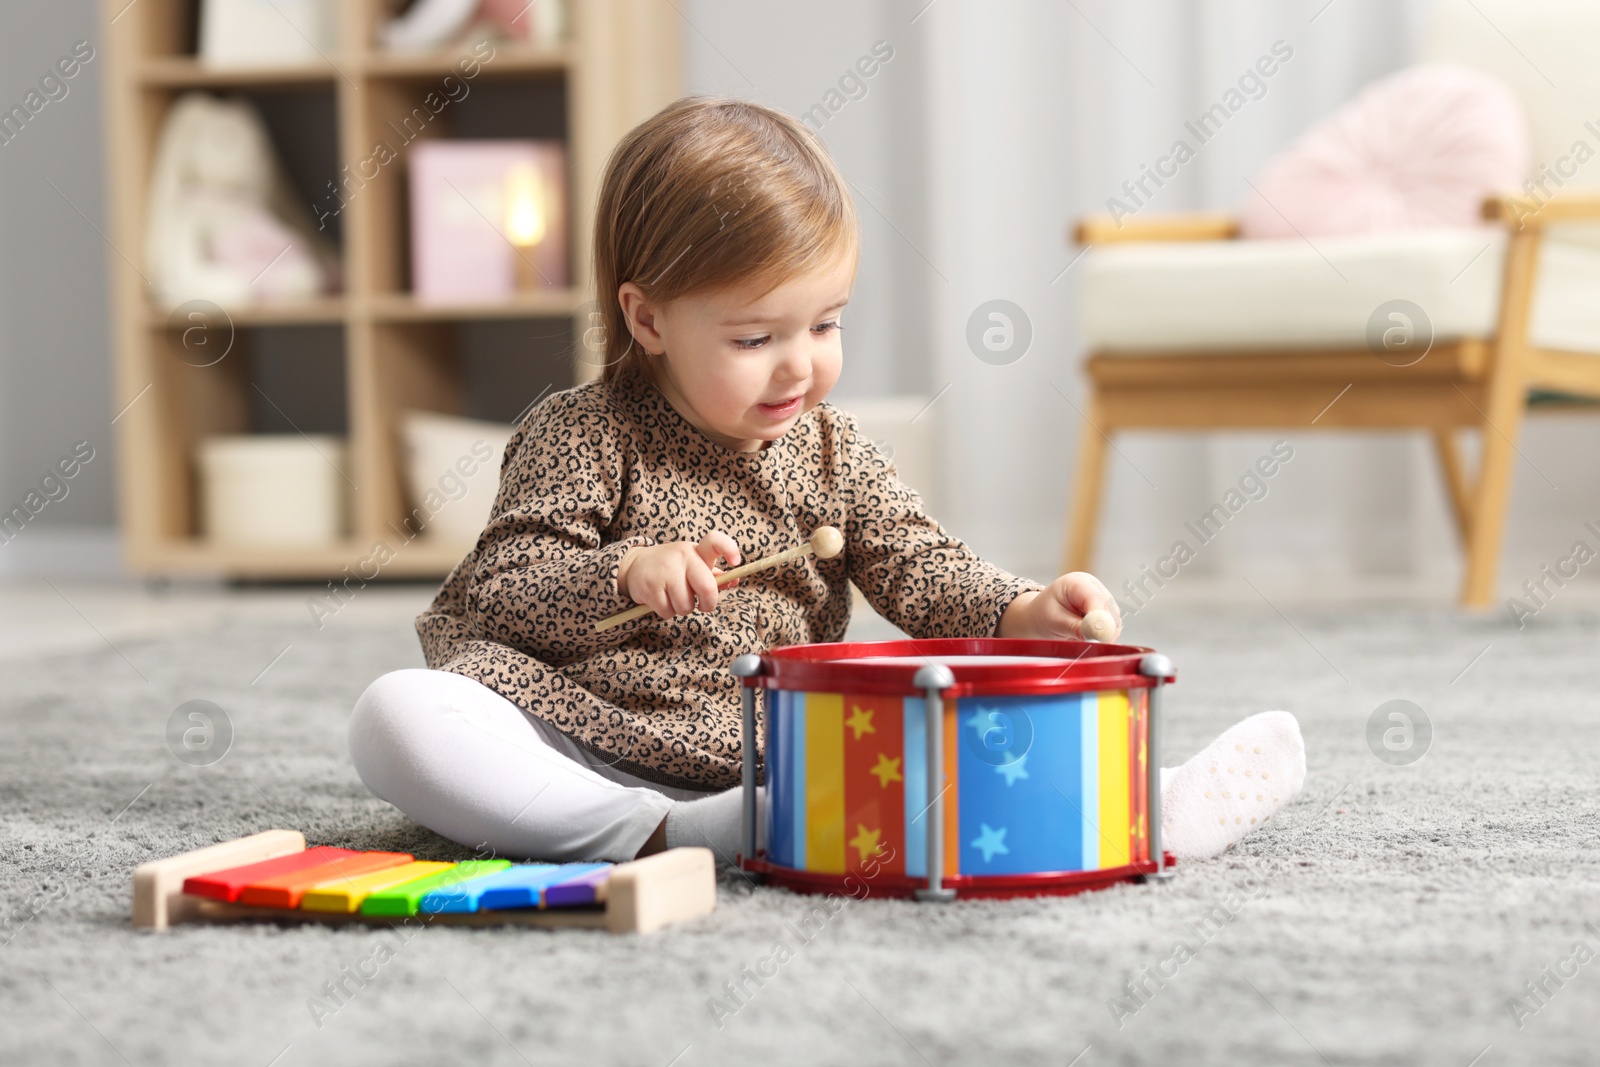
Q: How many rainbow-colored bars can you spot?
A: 7